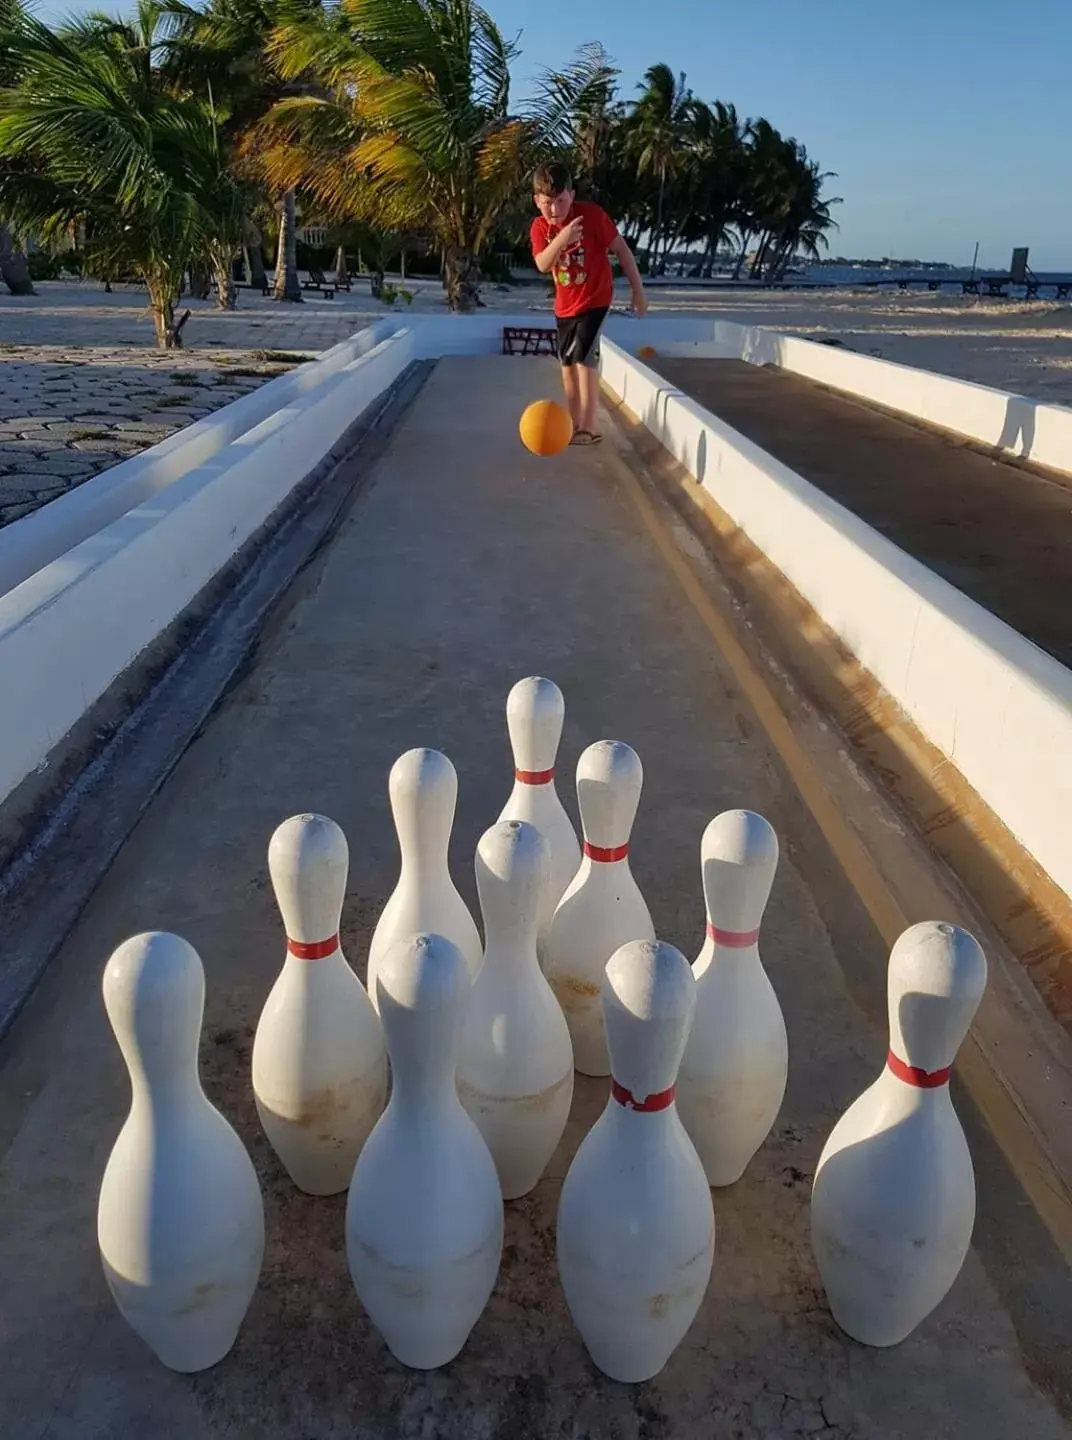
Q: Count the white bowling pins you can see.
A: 10